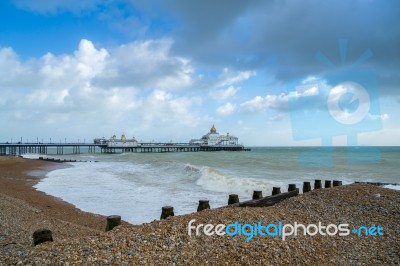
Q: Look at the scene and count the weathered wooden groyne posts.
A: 12